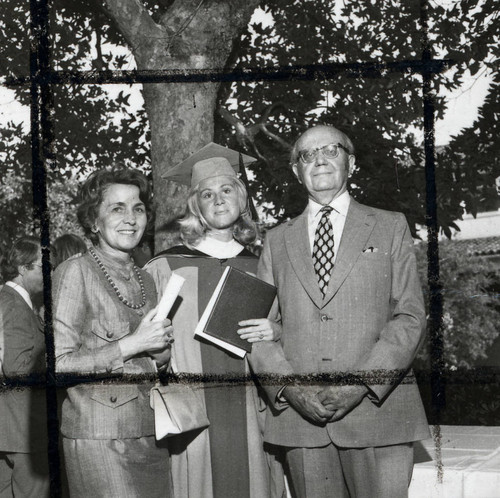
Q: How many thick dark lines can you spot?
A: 4